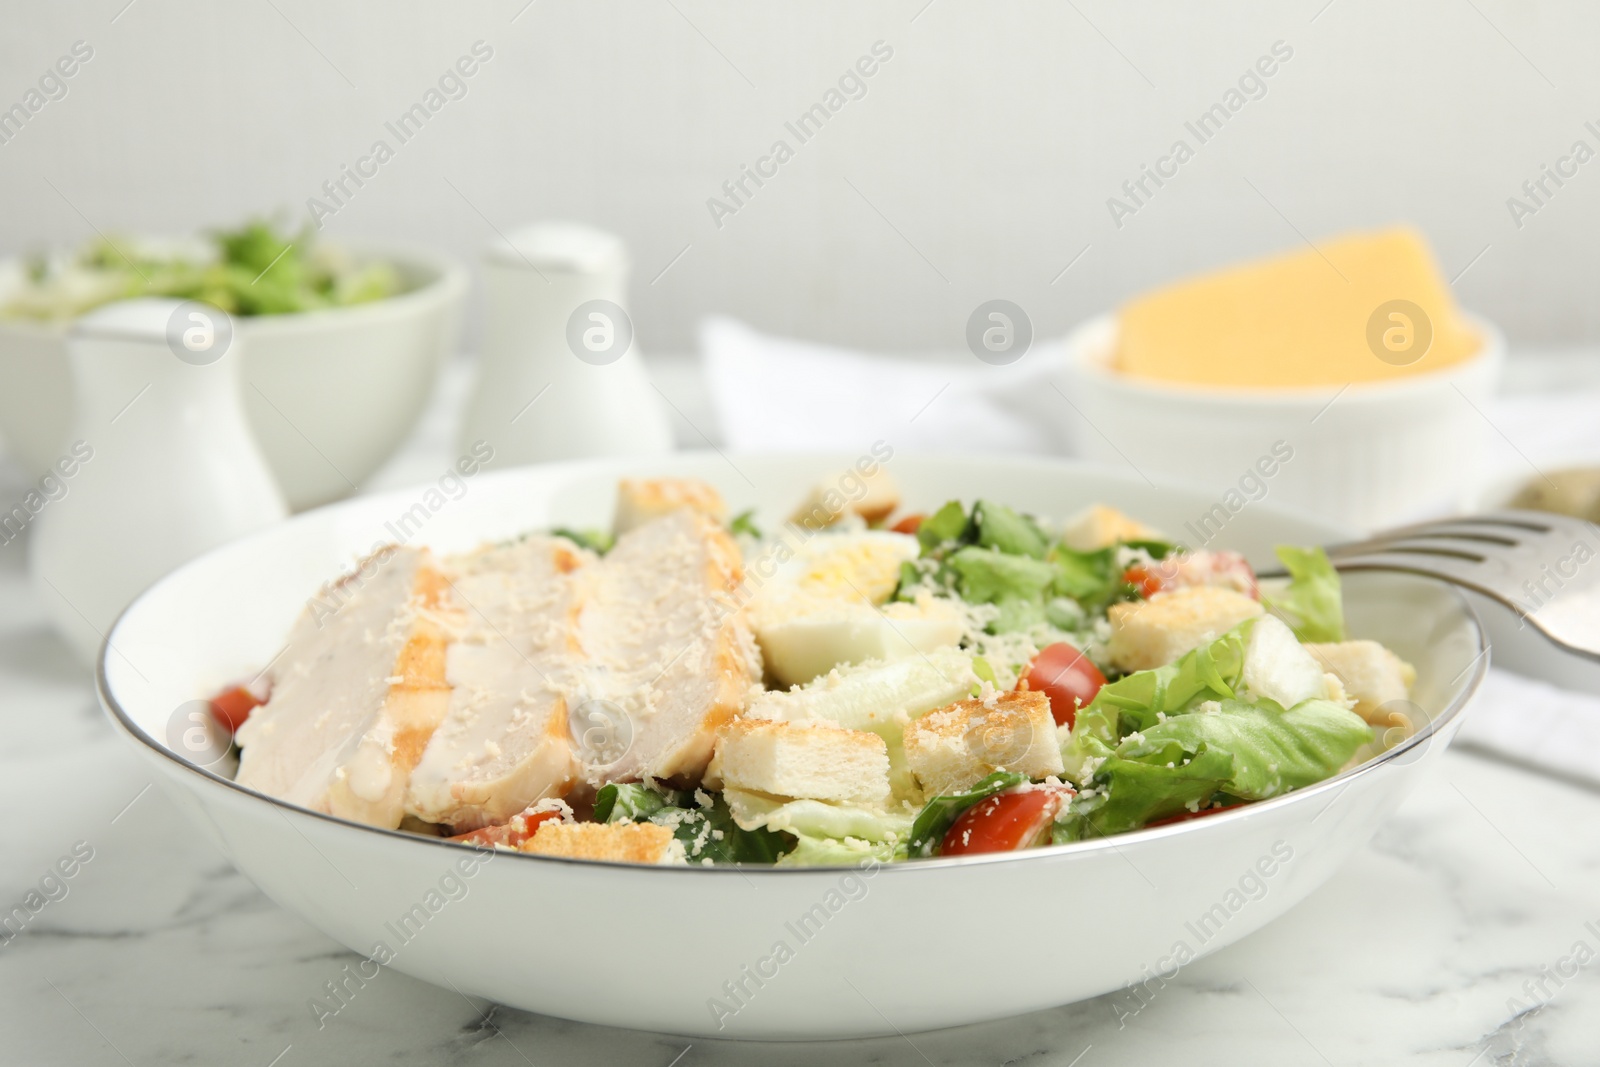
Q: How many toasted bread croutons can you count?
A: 8